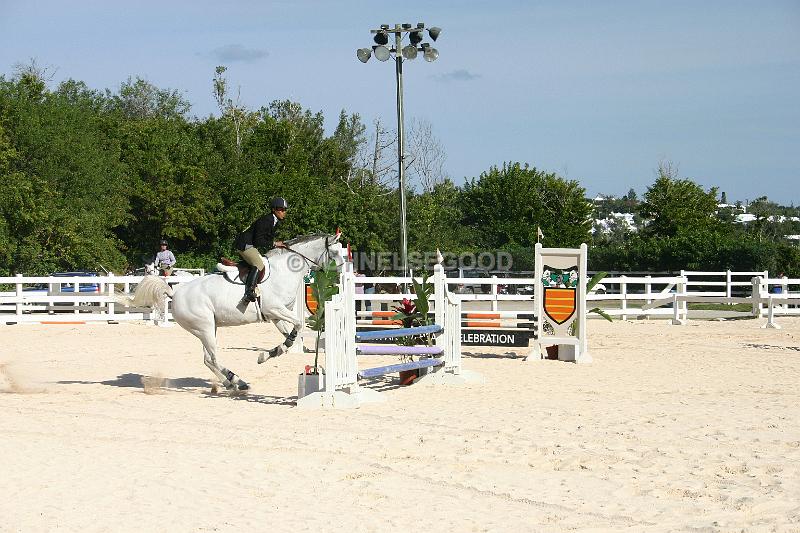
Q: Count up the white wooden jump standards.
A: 4